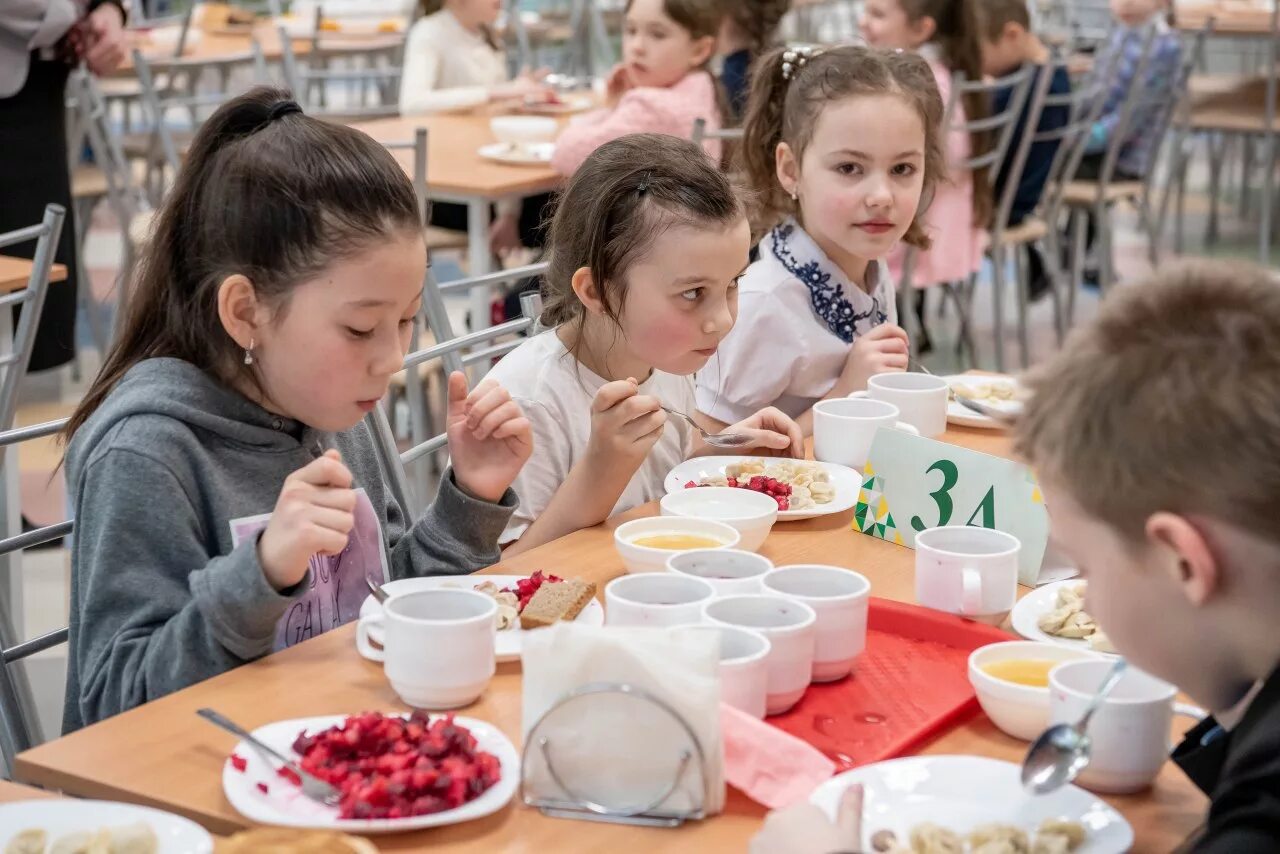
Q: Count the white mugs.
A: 10